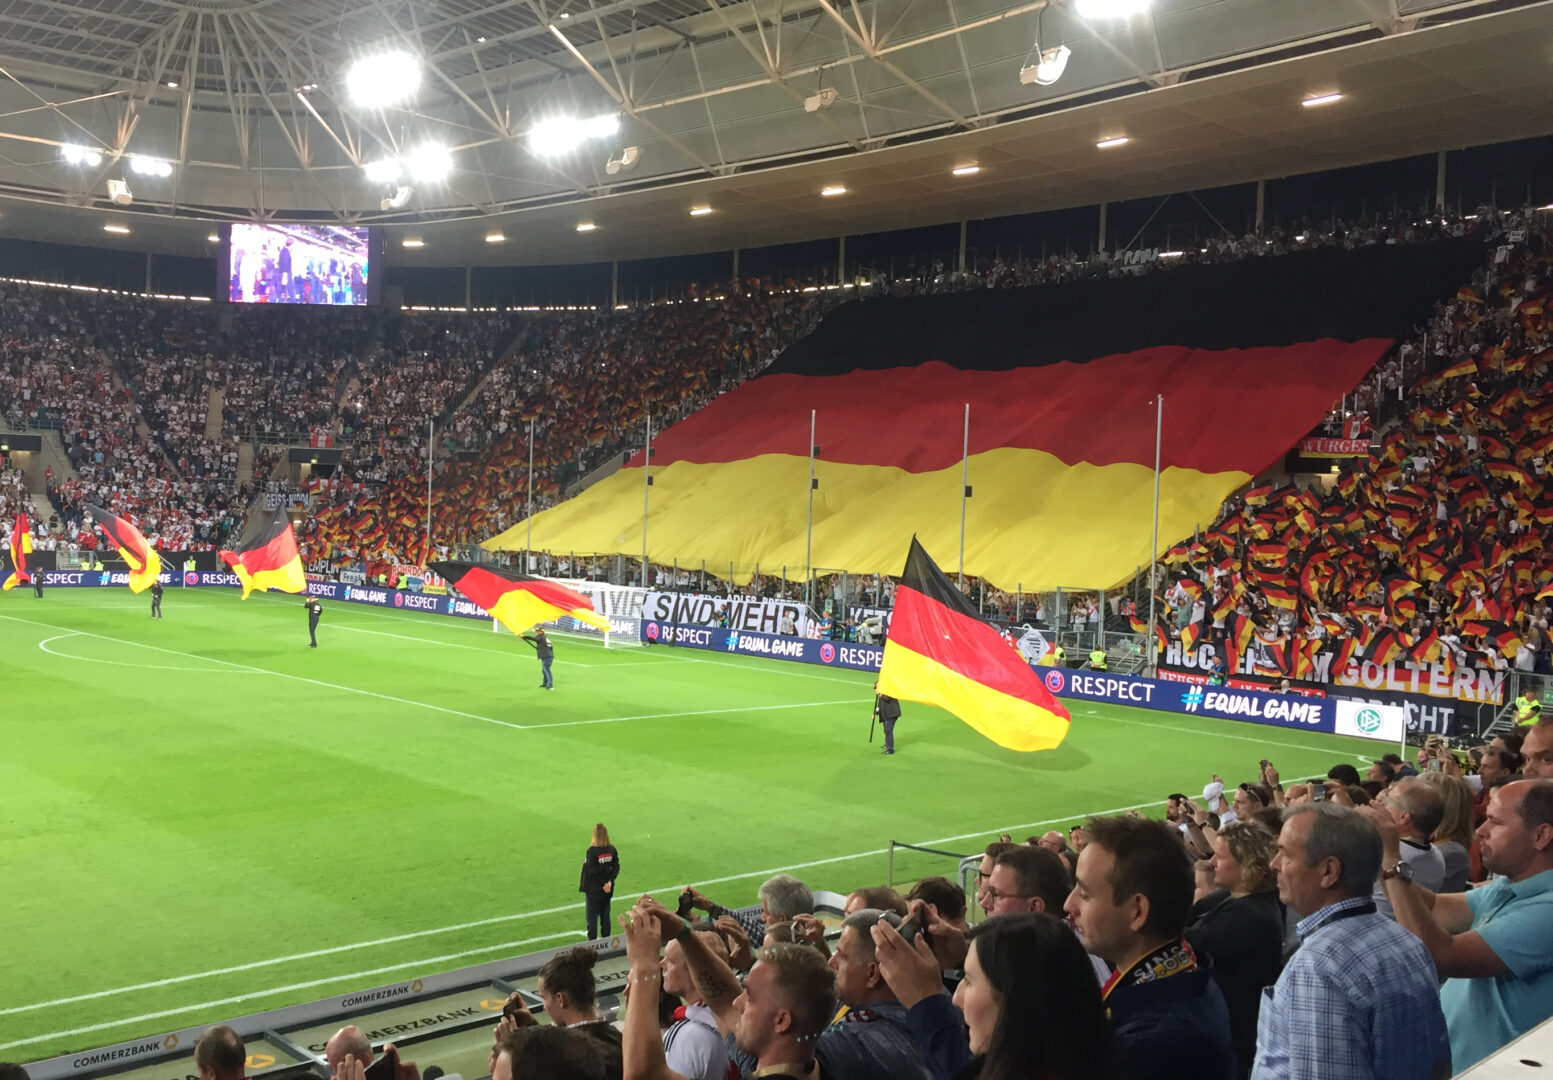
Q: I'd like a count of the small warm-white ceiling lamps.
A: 10